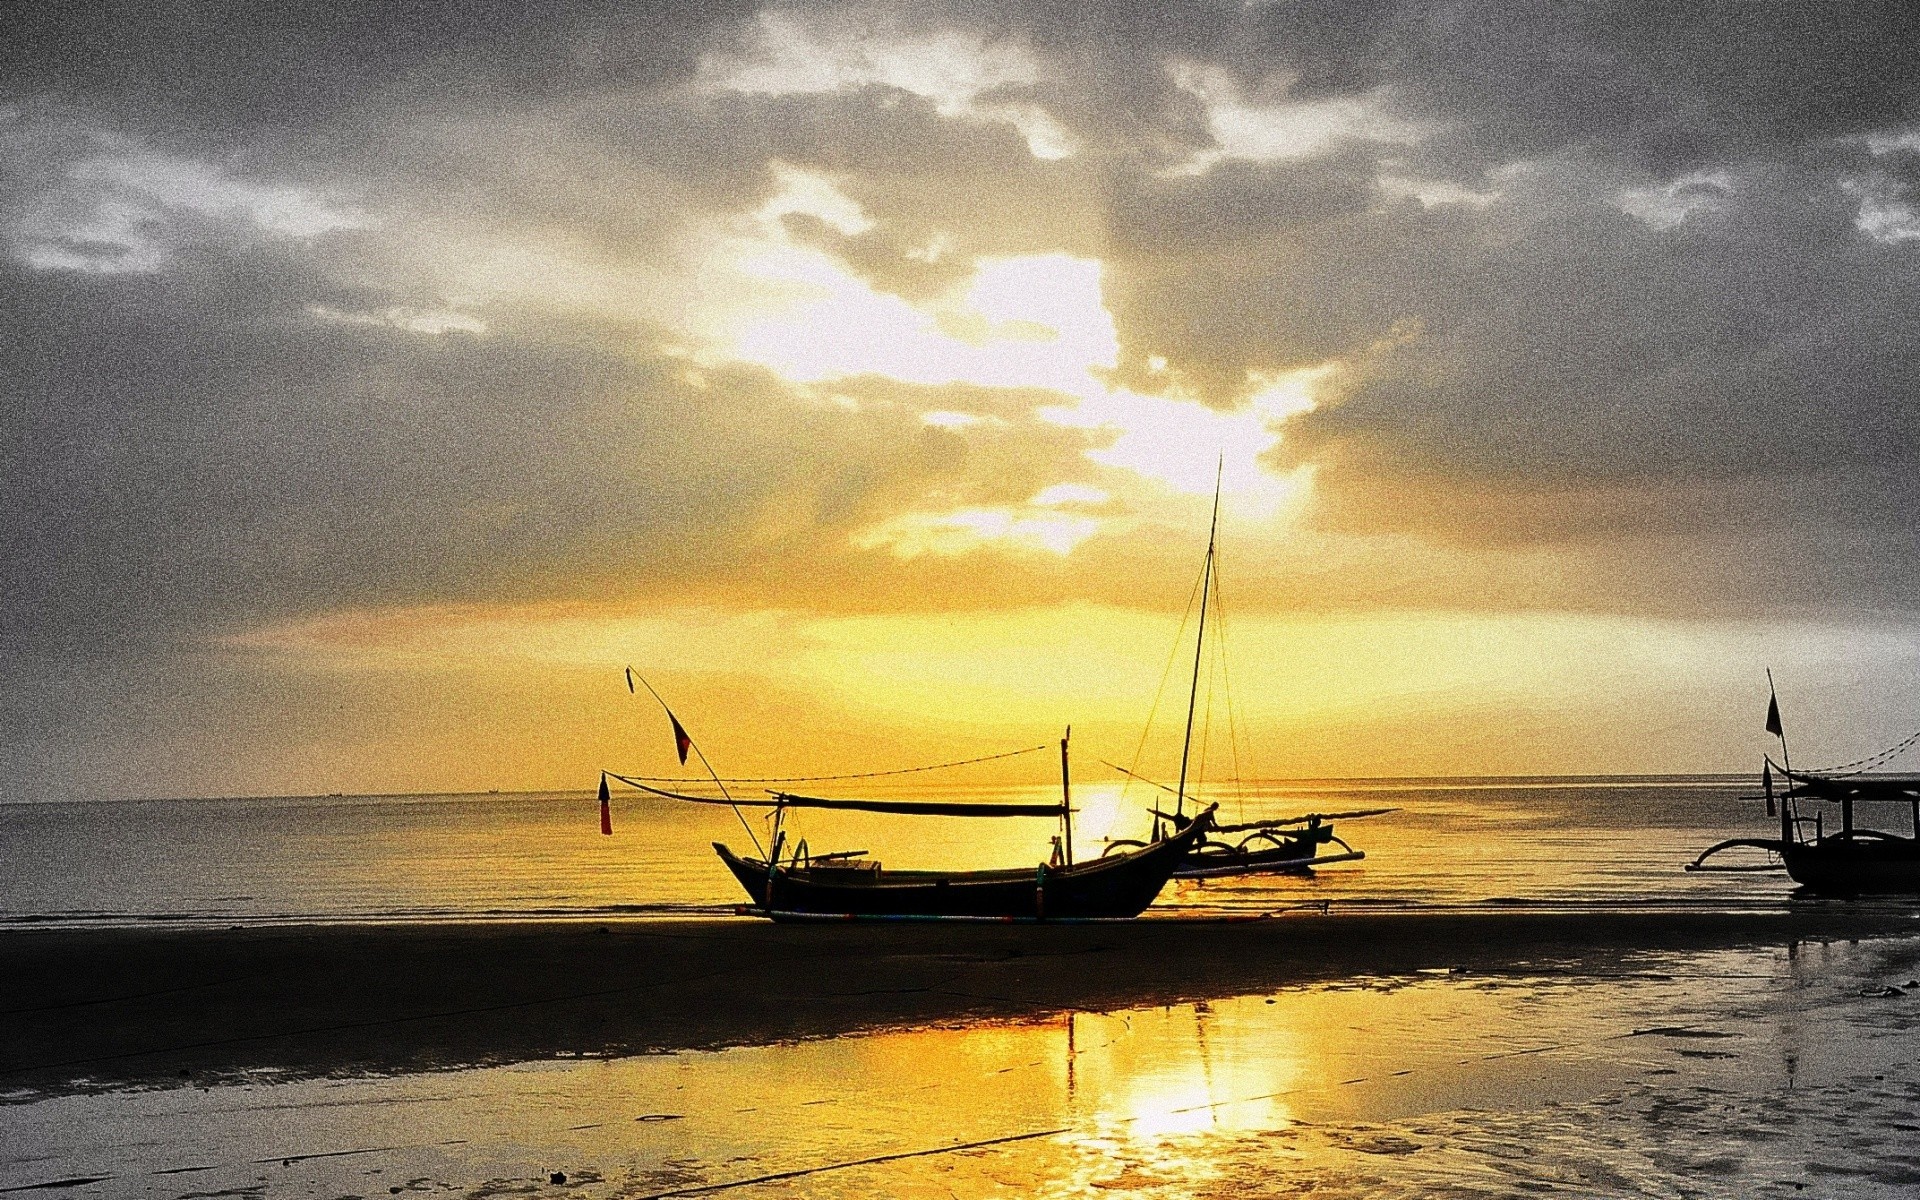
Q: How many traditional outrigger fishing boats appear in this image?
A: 3